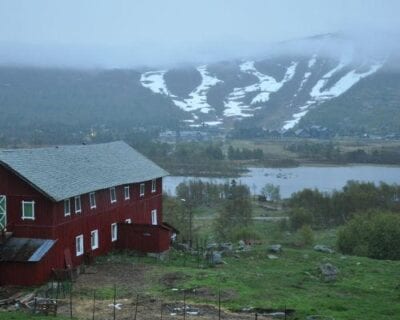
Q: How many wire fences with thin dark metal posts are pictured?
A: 1